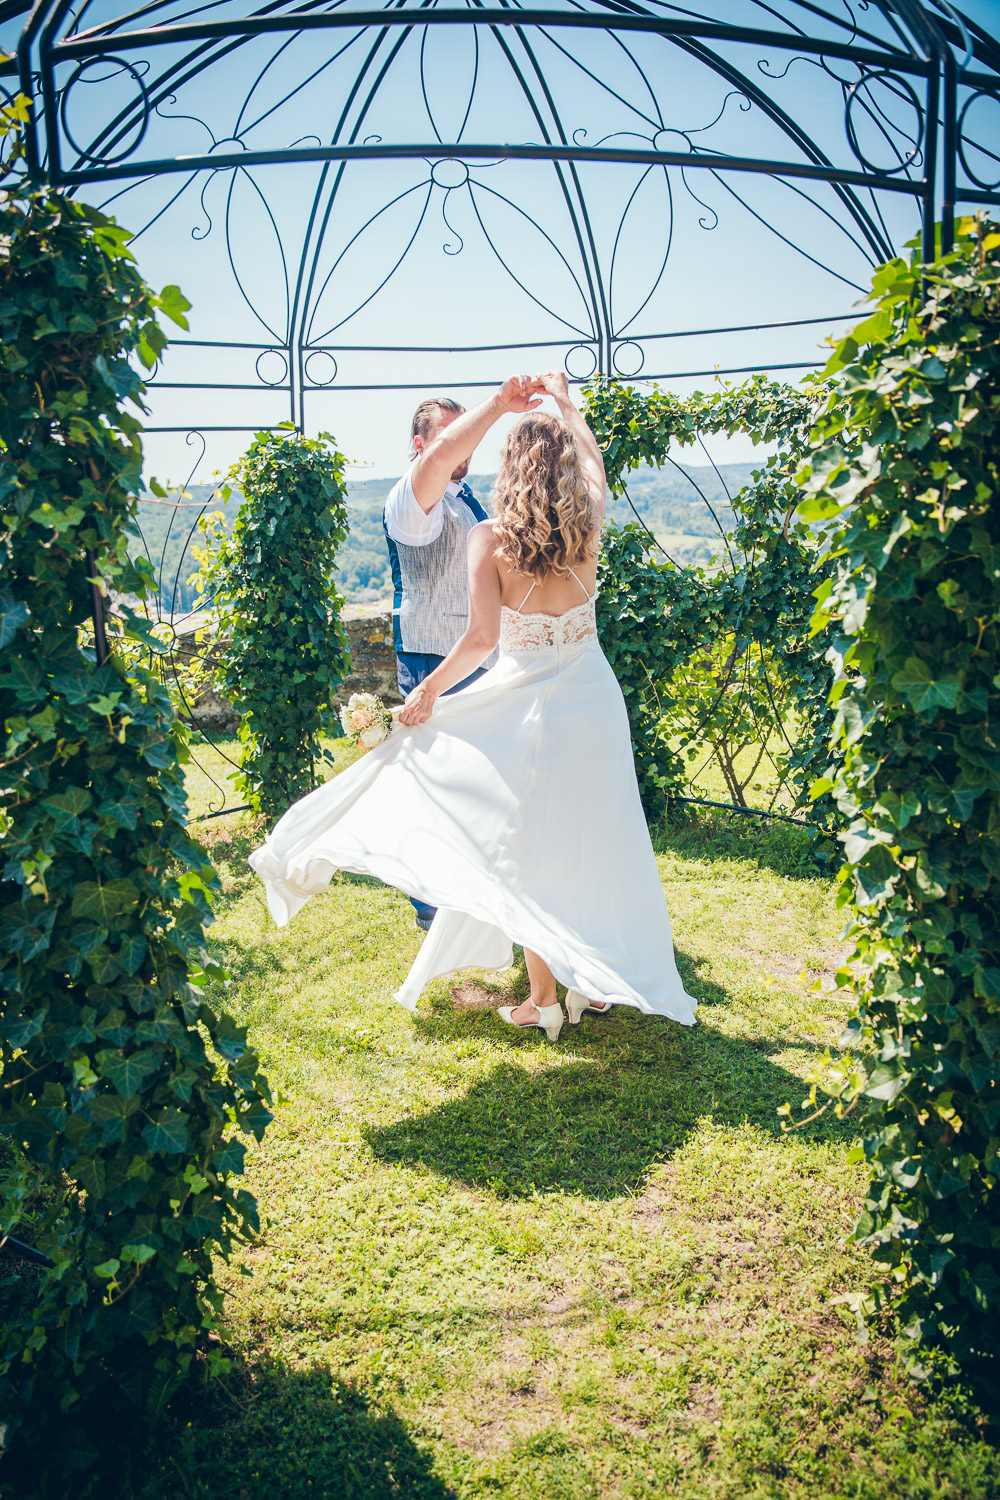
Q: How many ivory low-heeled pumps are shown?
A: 2